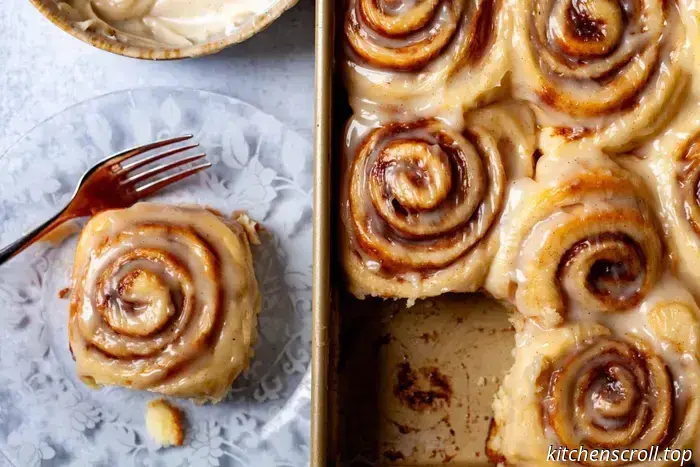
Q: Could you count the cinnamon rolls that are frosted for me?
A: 7